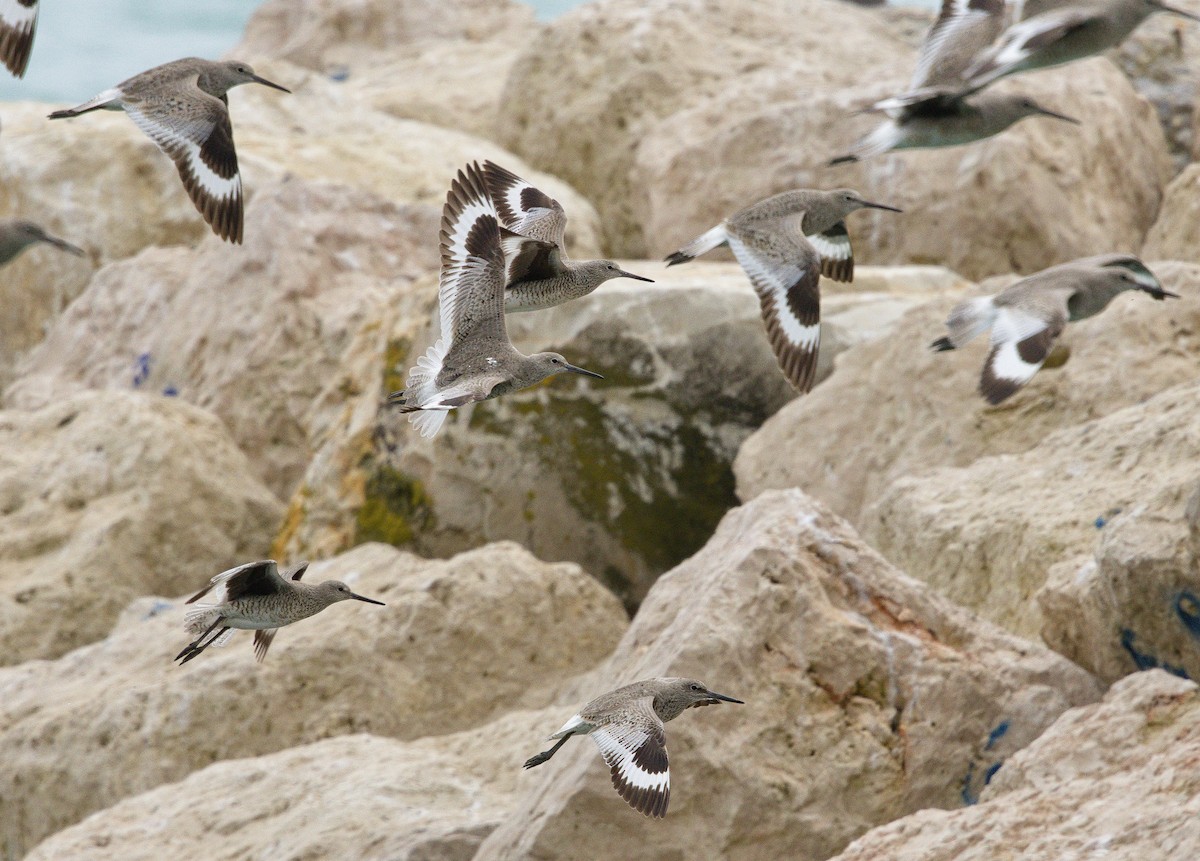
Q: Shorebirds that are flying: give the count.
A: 11